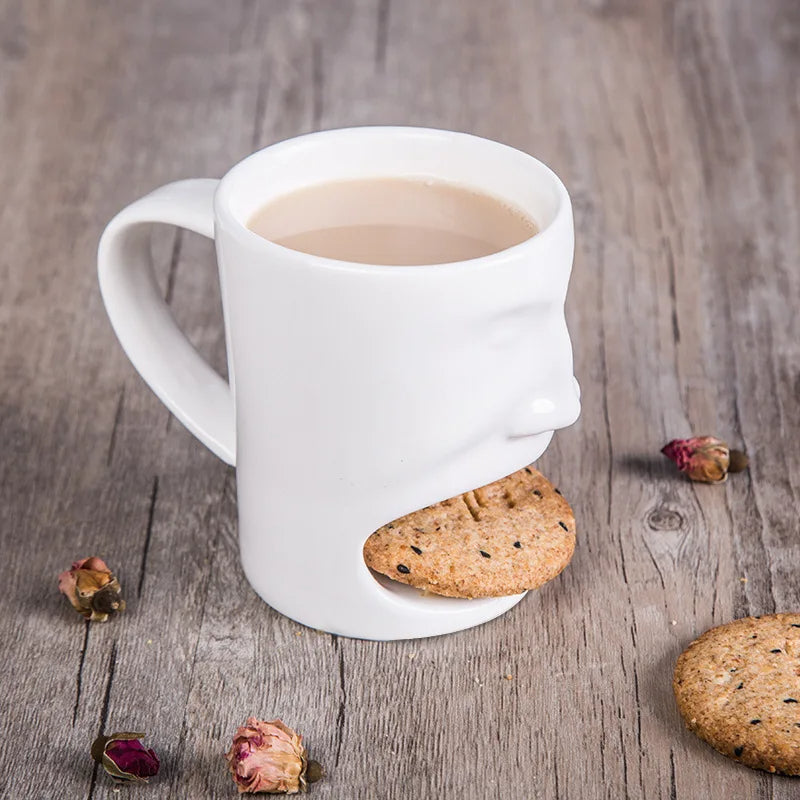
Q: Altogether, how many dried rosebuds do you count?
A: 4